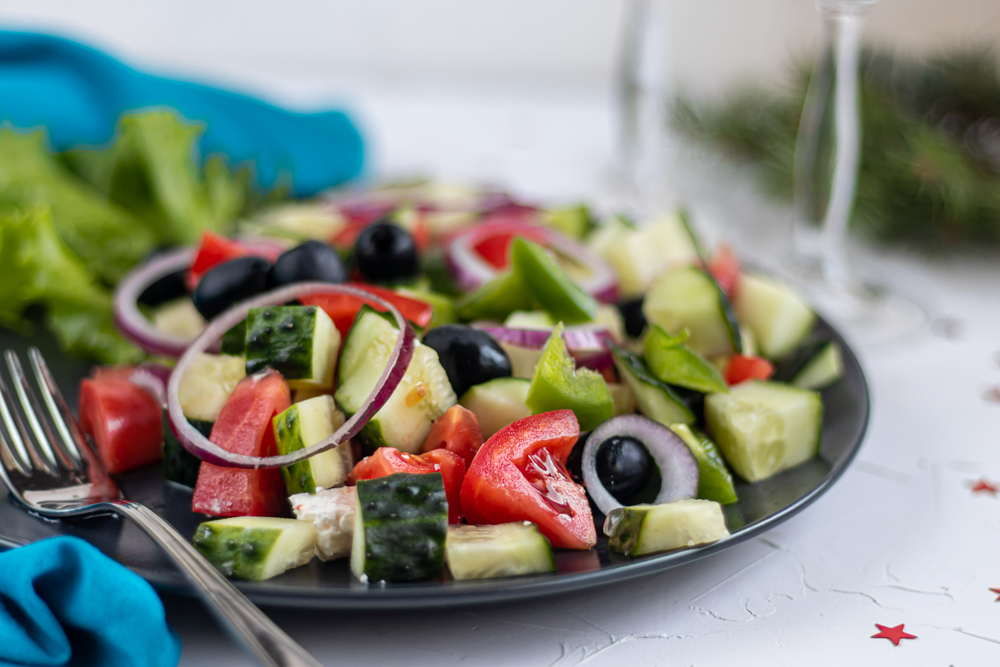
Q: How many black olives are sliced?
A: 0